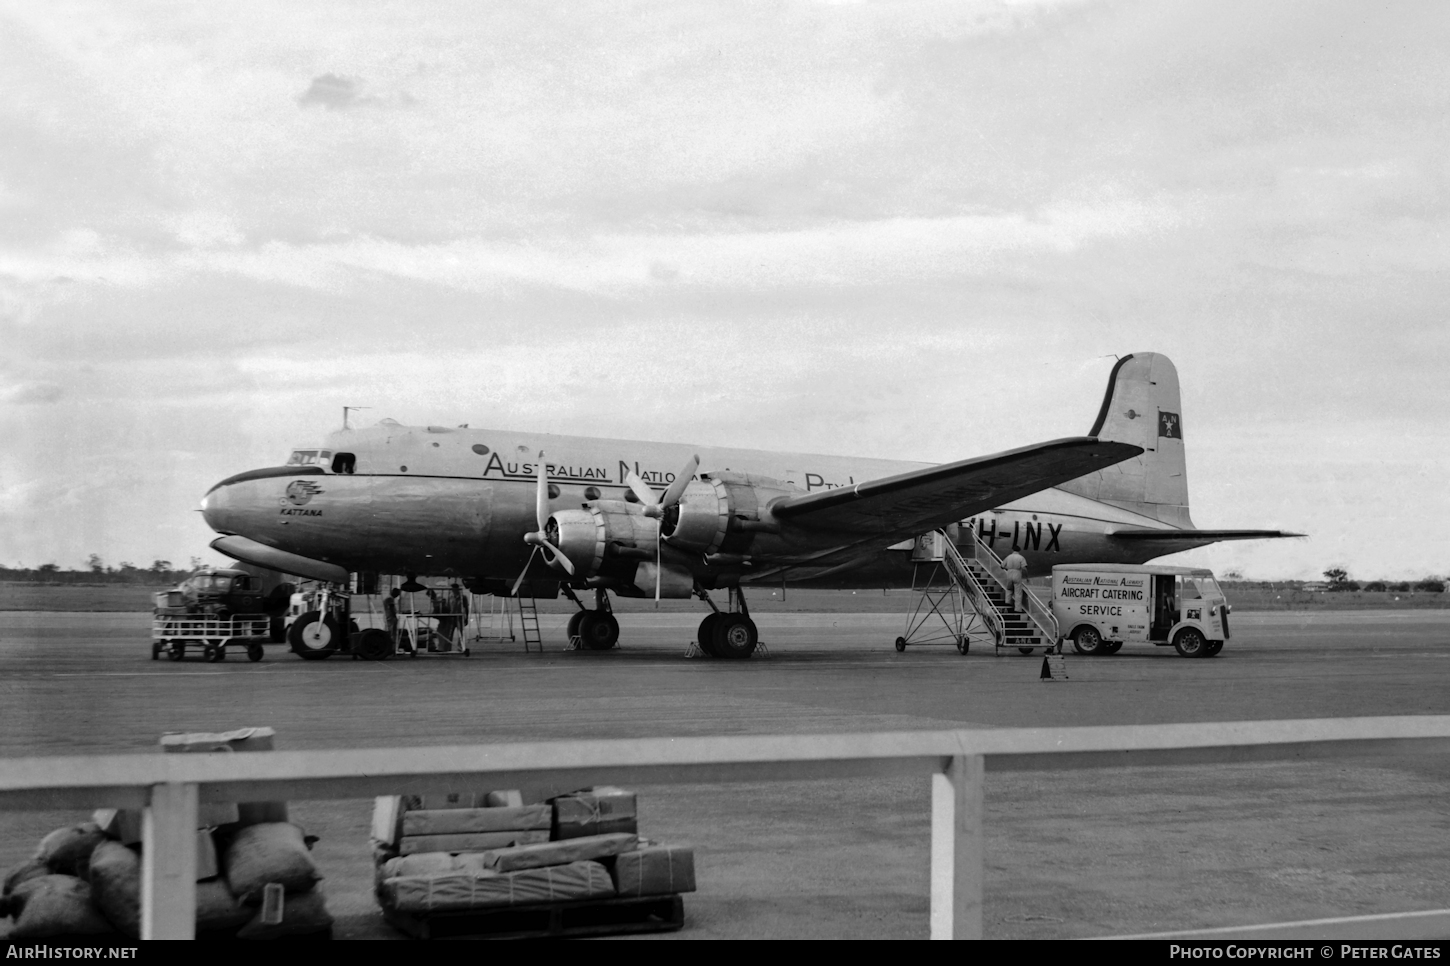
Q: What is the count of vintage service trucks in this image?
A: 2